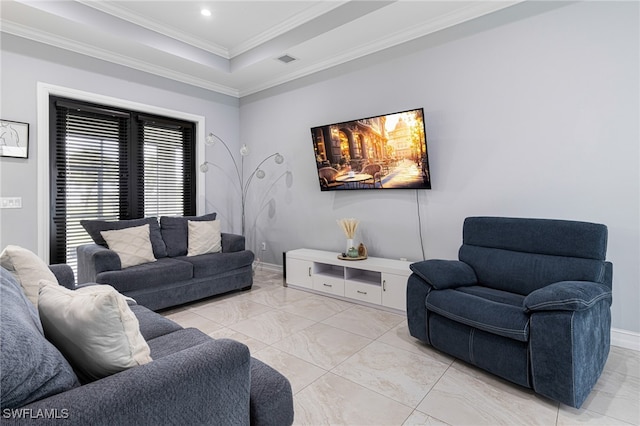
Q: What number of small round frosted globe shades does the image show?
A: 5